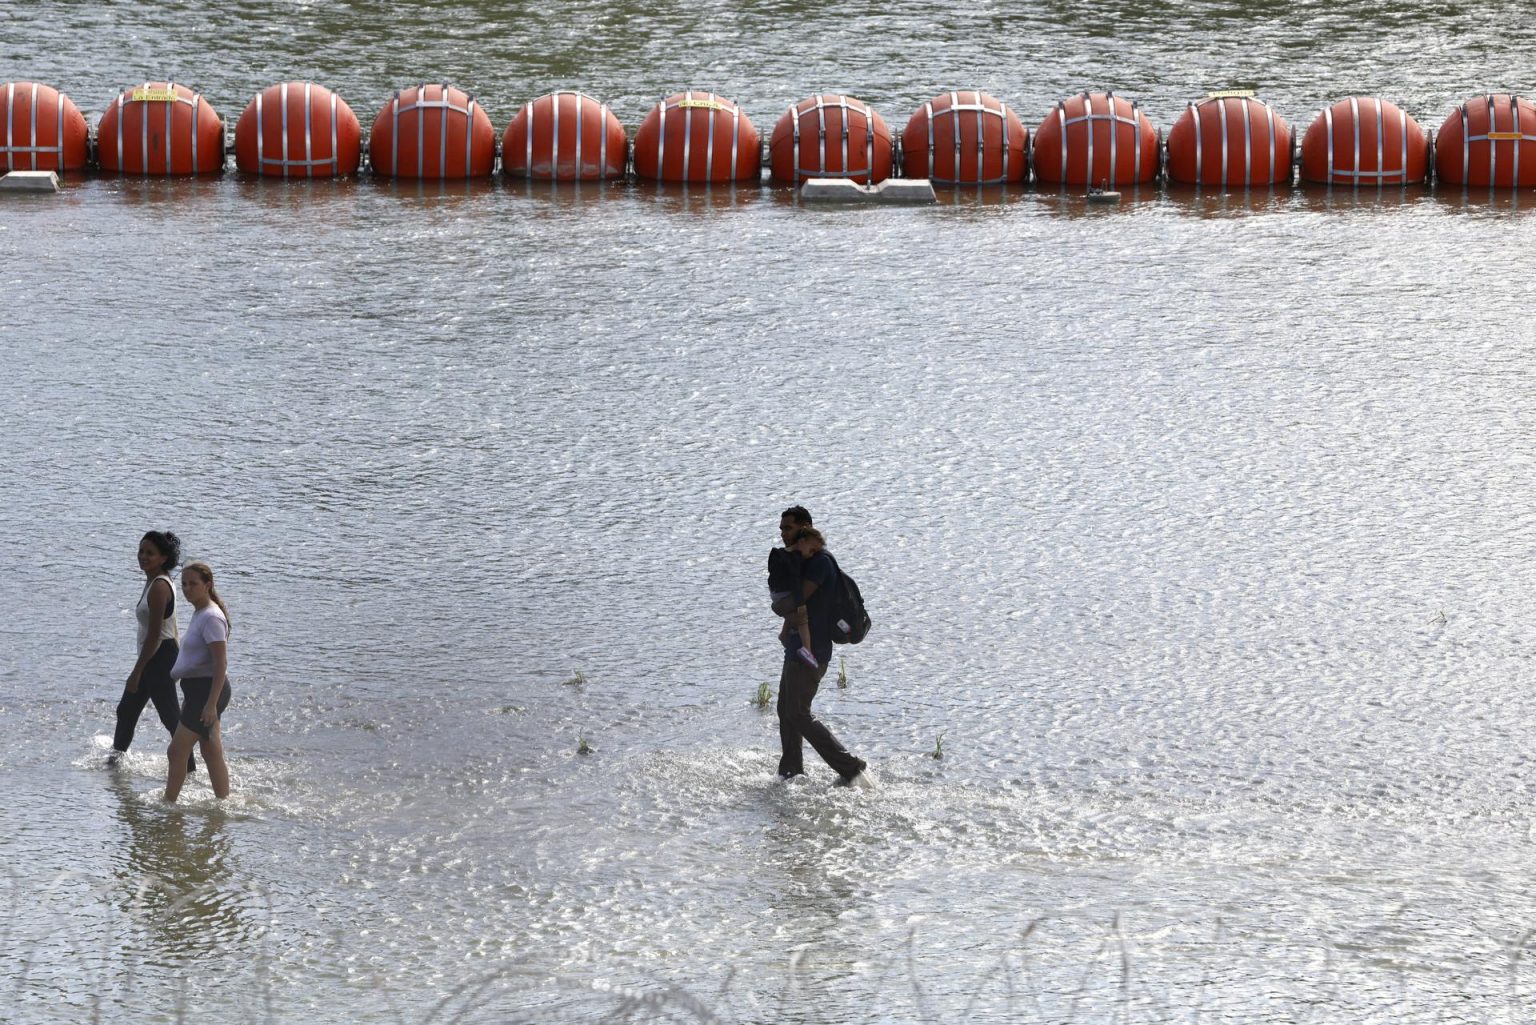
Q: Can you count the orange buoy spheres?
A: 12